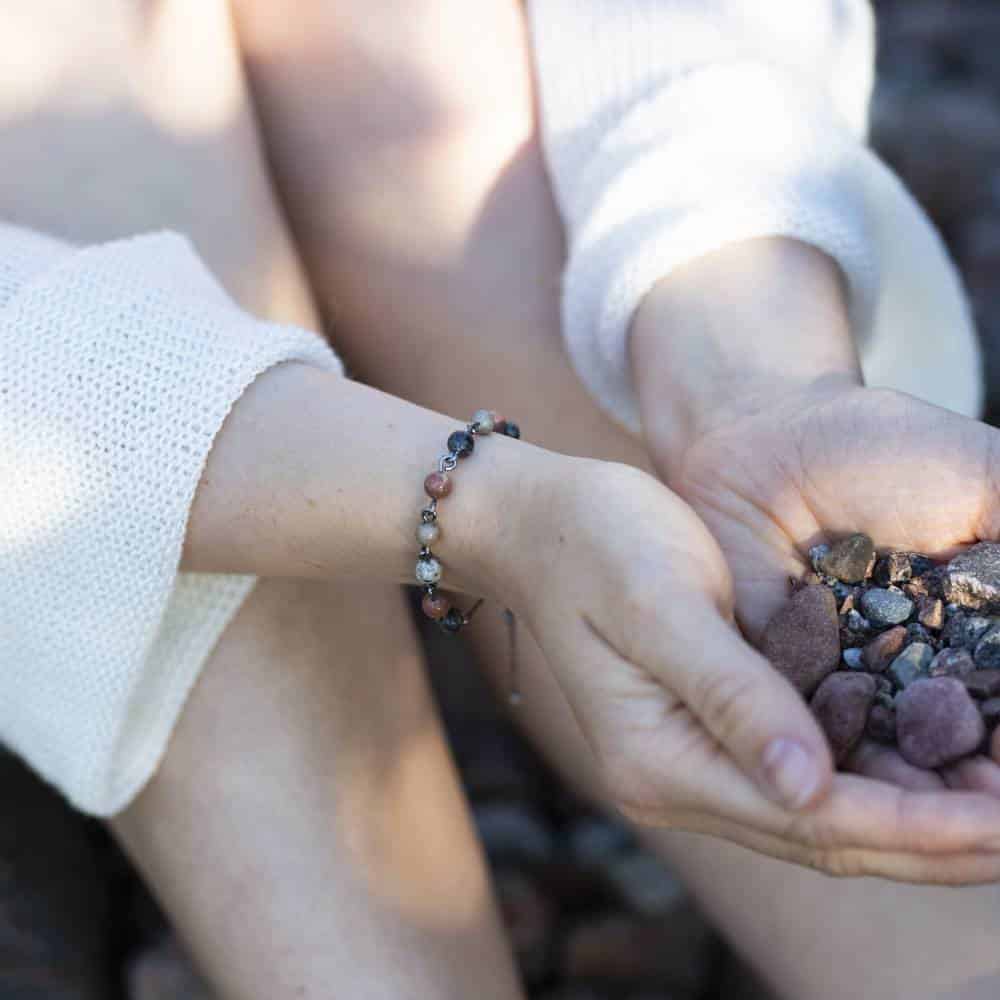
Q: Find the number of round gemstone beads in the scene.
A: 9